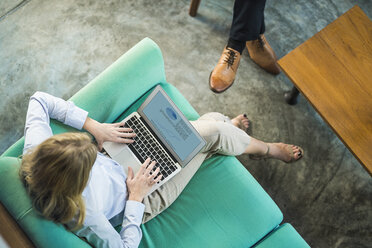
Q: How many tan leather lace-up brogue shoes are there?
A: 2